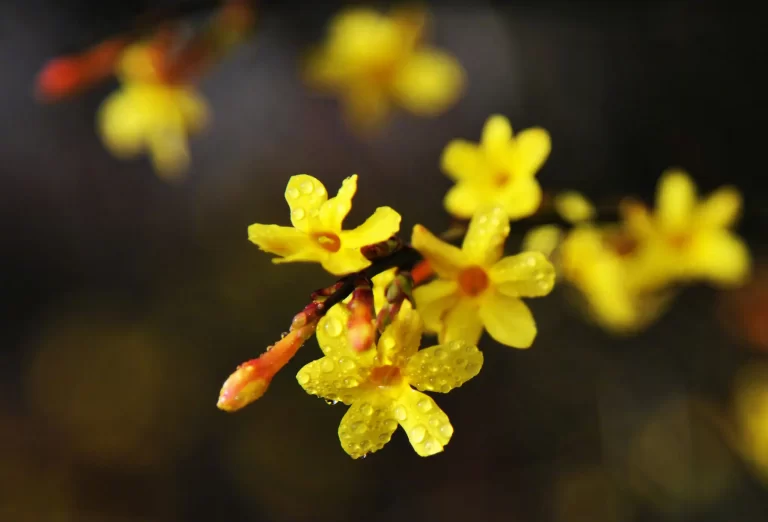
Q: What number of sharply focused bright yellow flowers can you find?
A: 3